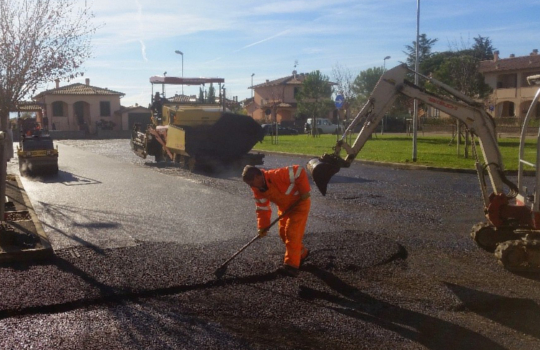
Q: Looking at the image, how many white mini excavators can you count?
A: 1